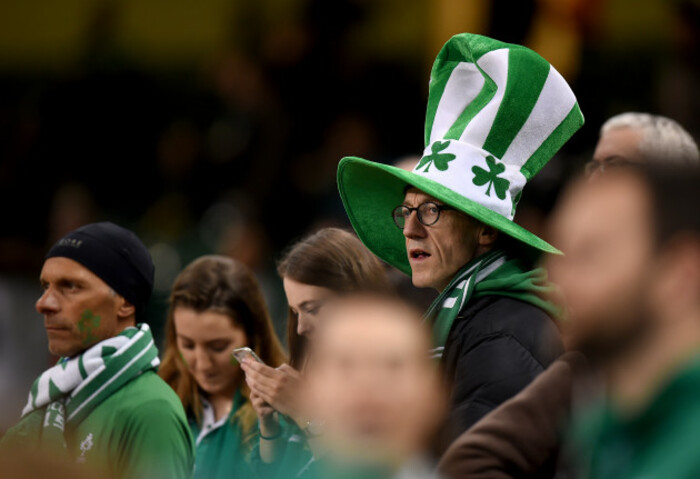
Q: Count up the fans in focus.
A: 4